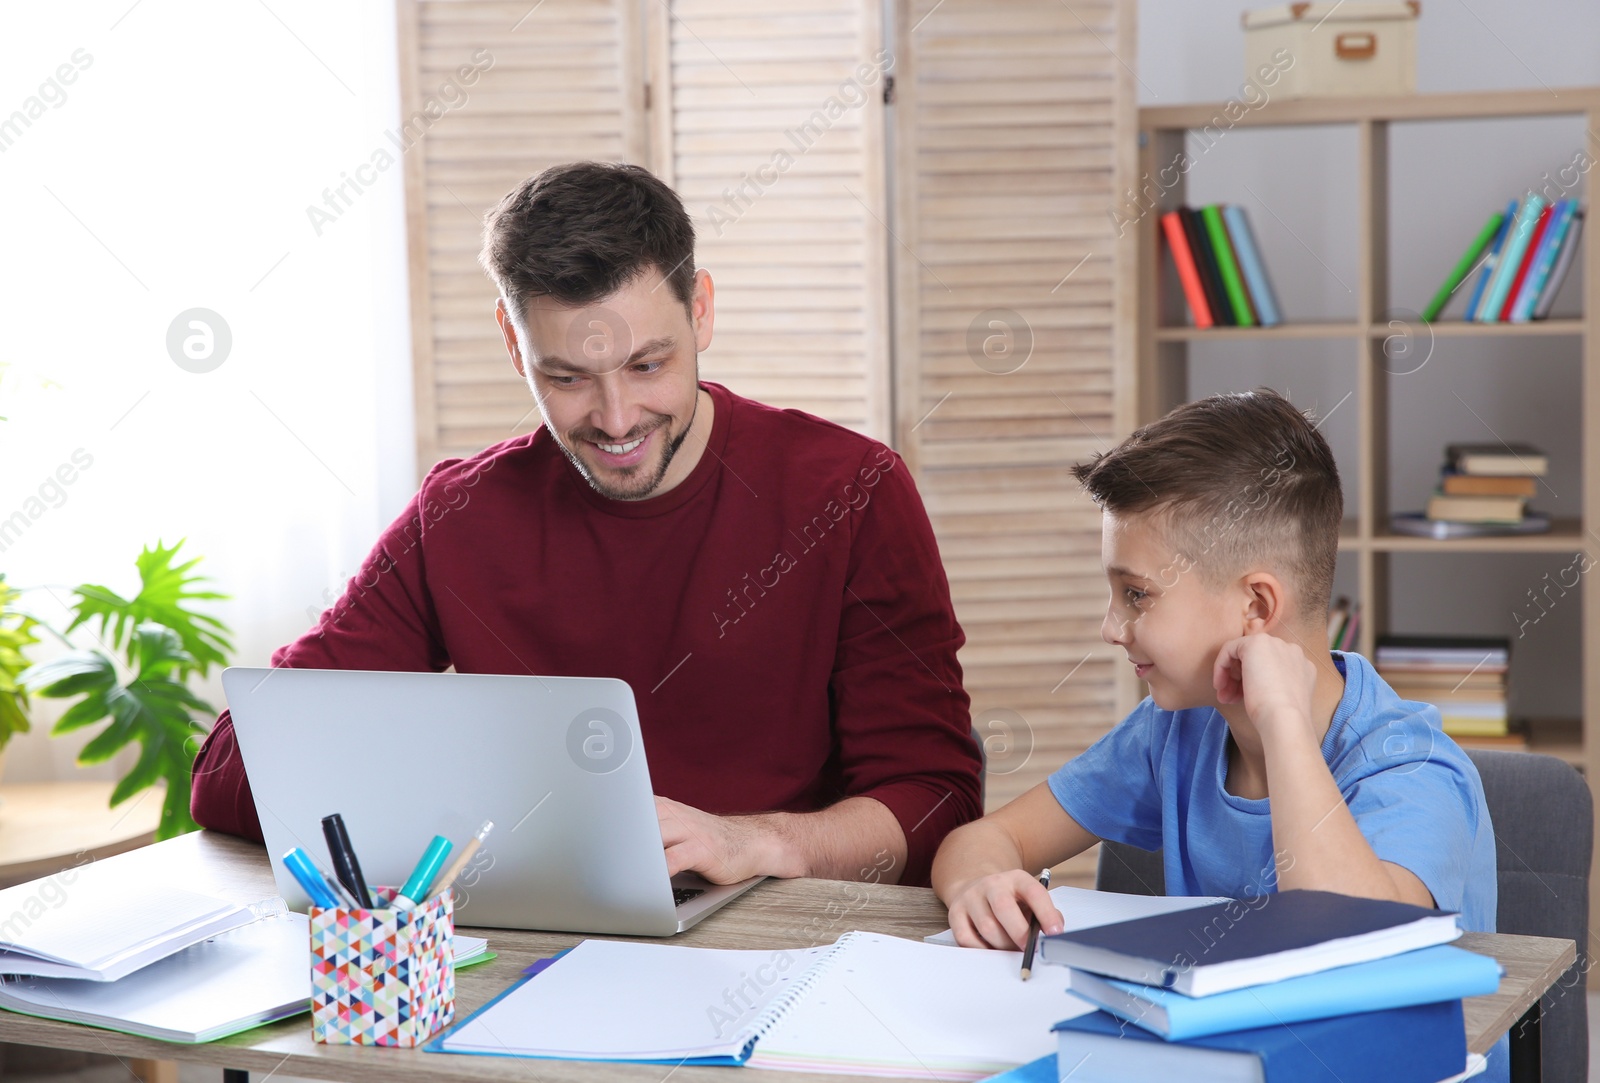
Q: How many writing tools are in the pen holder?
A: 5